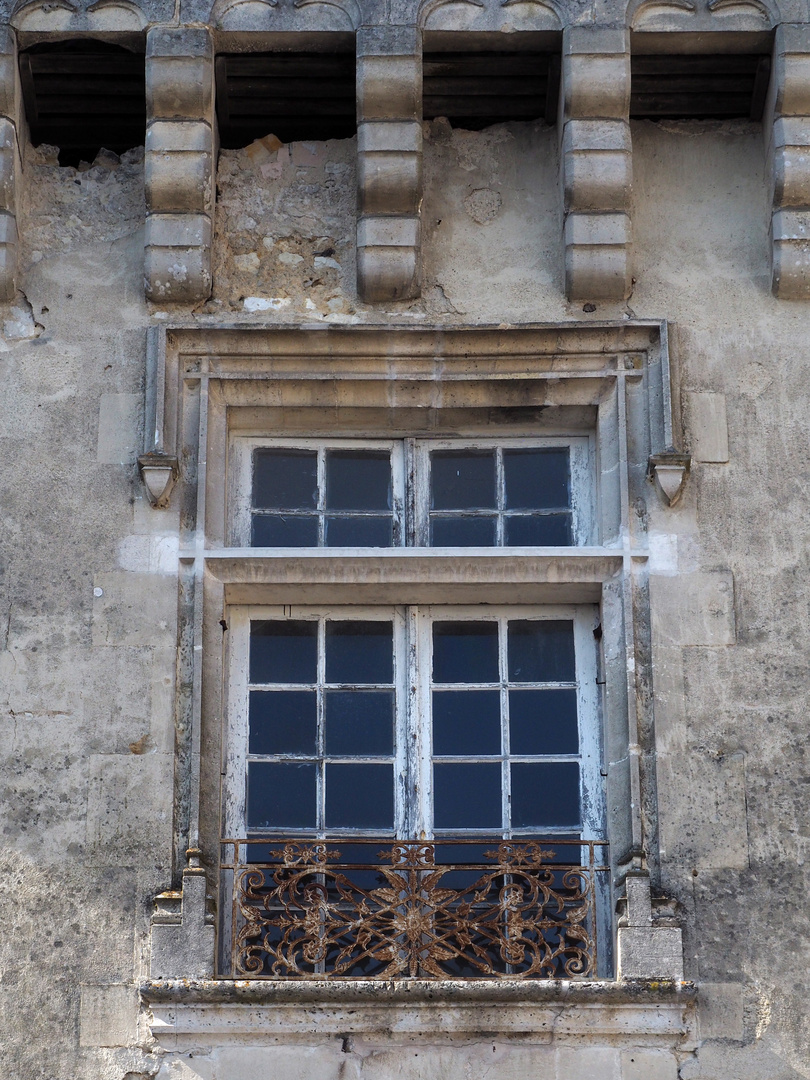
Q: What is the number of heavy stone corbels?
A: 5